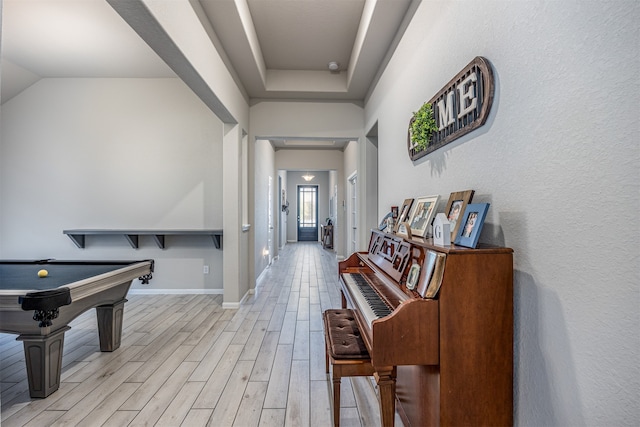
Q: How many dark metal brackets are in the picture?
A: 4